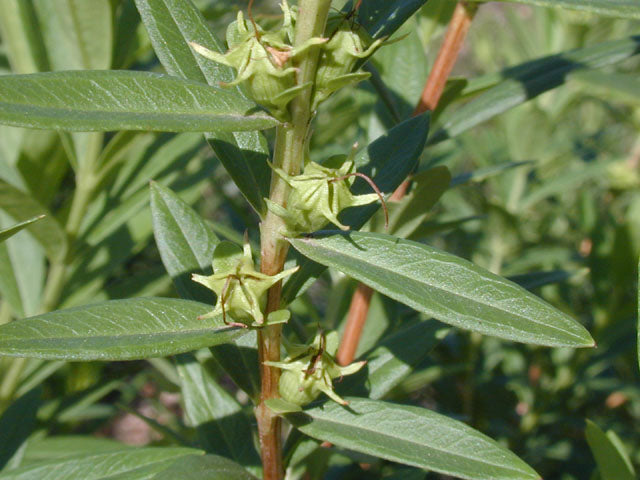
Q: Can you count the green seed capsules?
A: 5